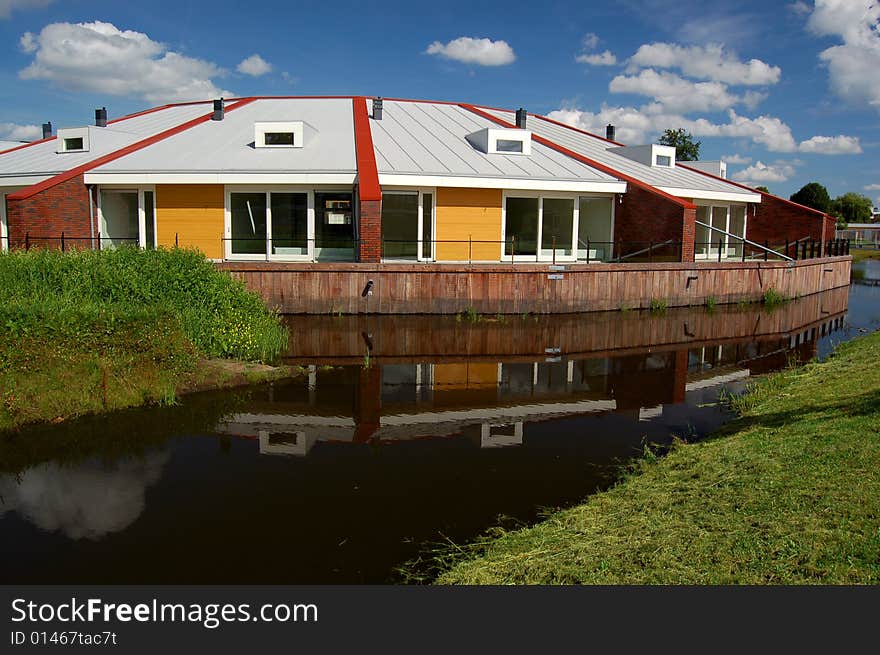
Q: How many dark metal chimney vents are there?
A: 6